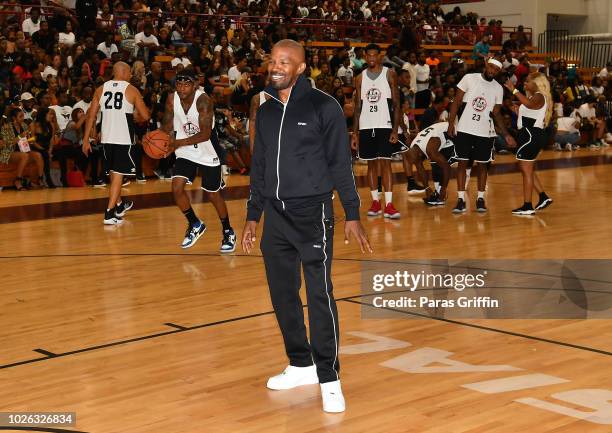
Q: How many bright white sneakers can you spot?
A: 2